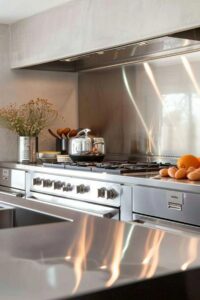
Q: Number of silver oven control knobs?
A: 7